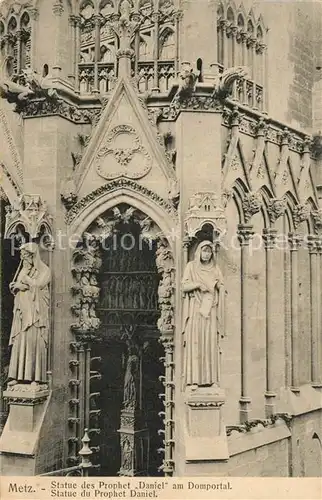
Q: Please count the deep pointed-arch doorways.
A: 1